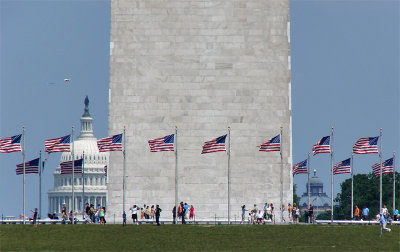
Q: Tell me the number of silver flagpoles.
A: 13